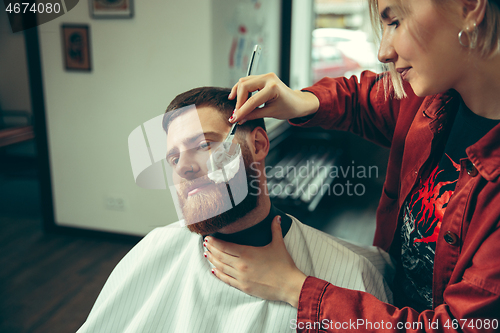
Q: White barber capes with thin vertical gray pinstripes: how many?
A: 1